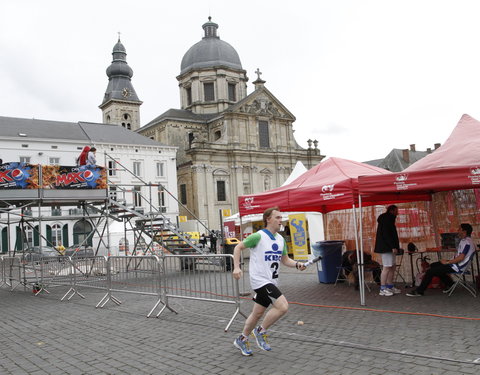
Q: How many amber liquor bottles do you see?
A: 0